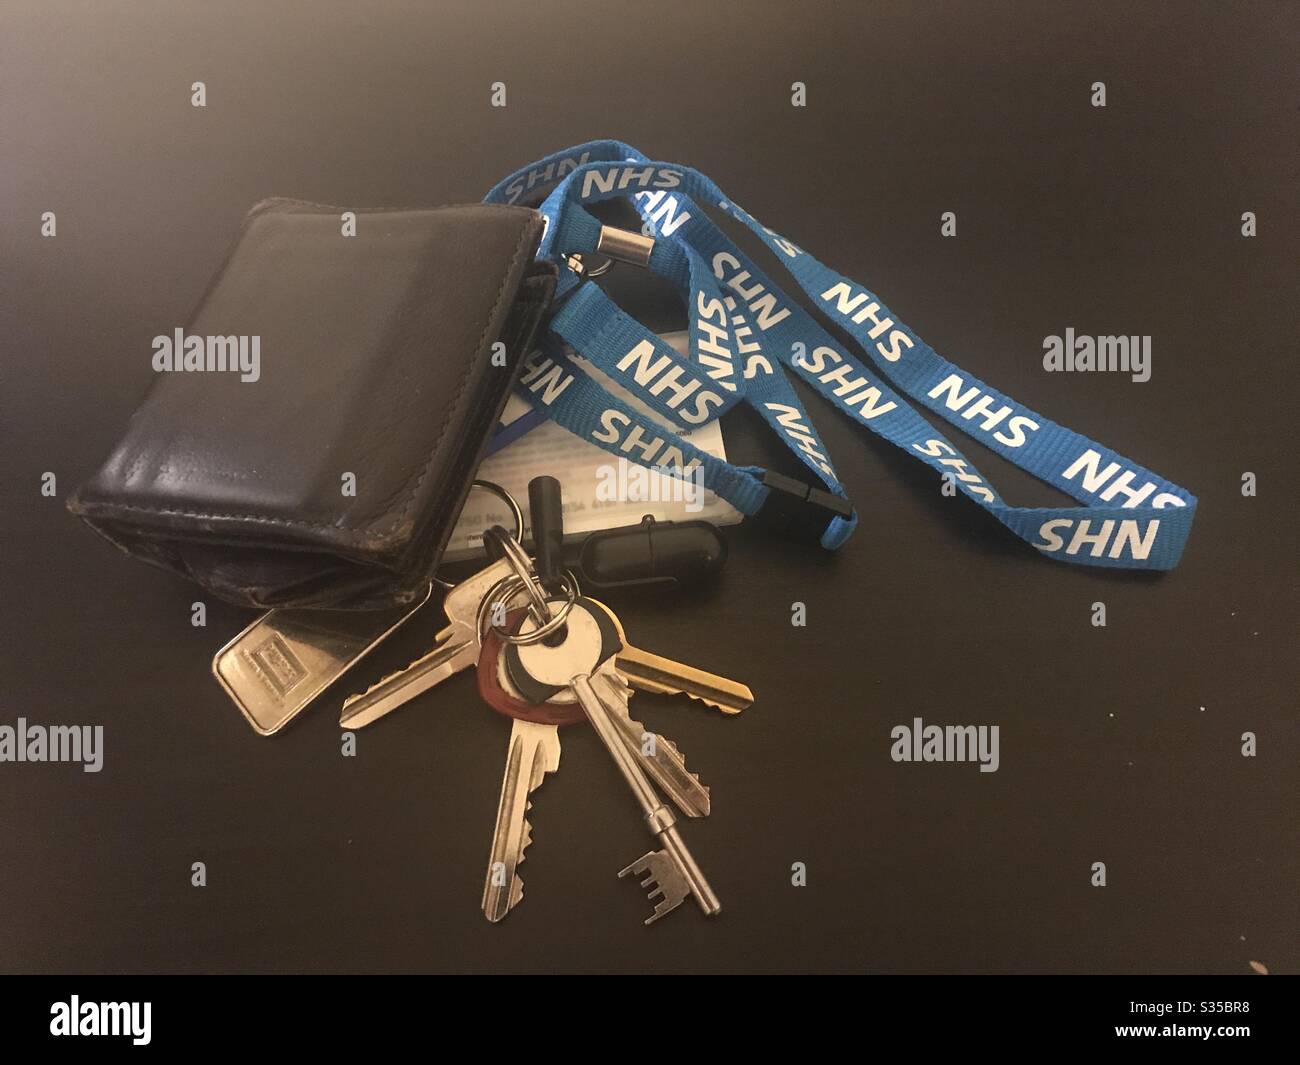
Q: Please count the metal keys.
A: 5